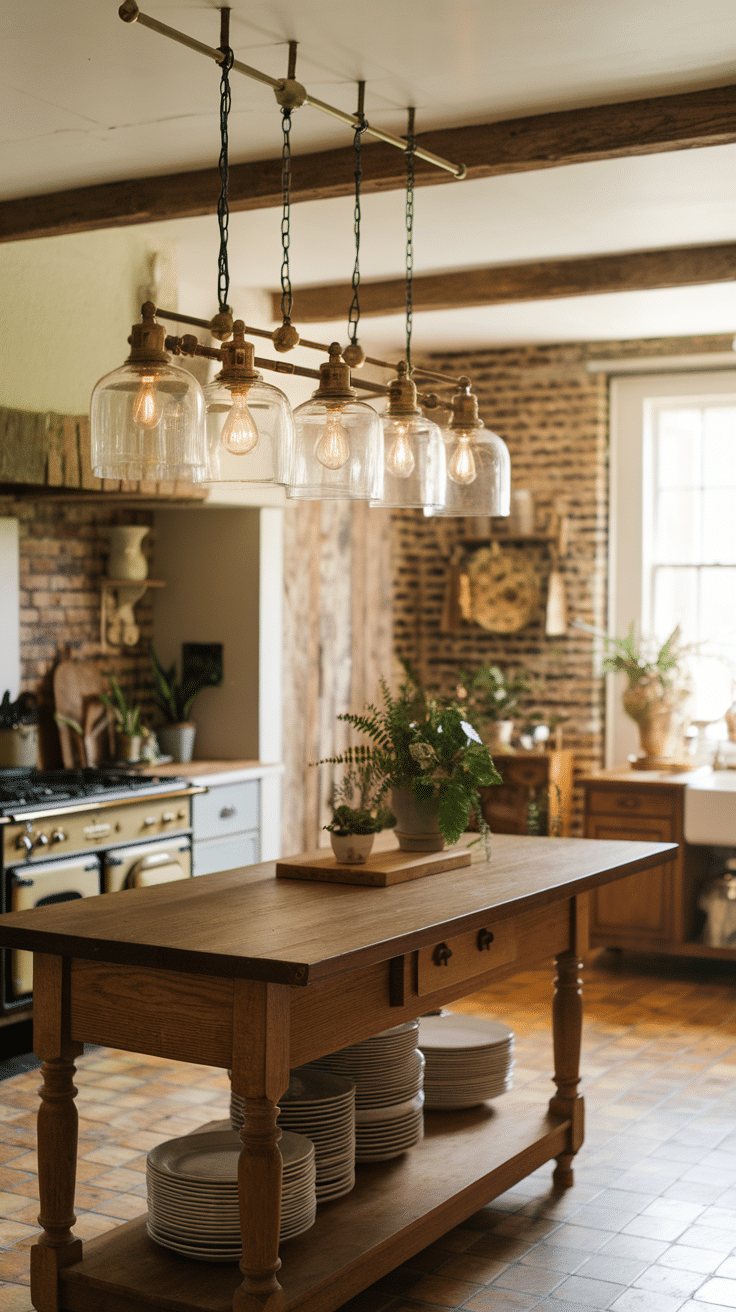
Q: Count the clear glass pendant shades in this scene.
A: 5